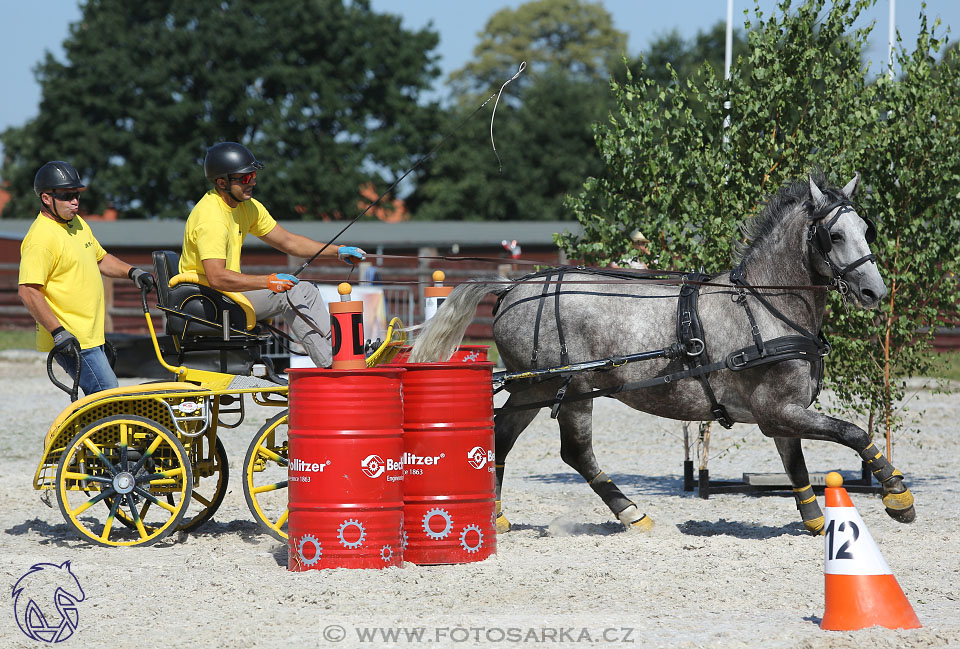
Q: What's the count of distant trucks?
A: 0